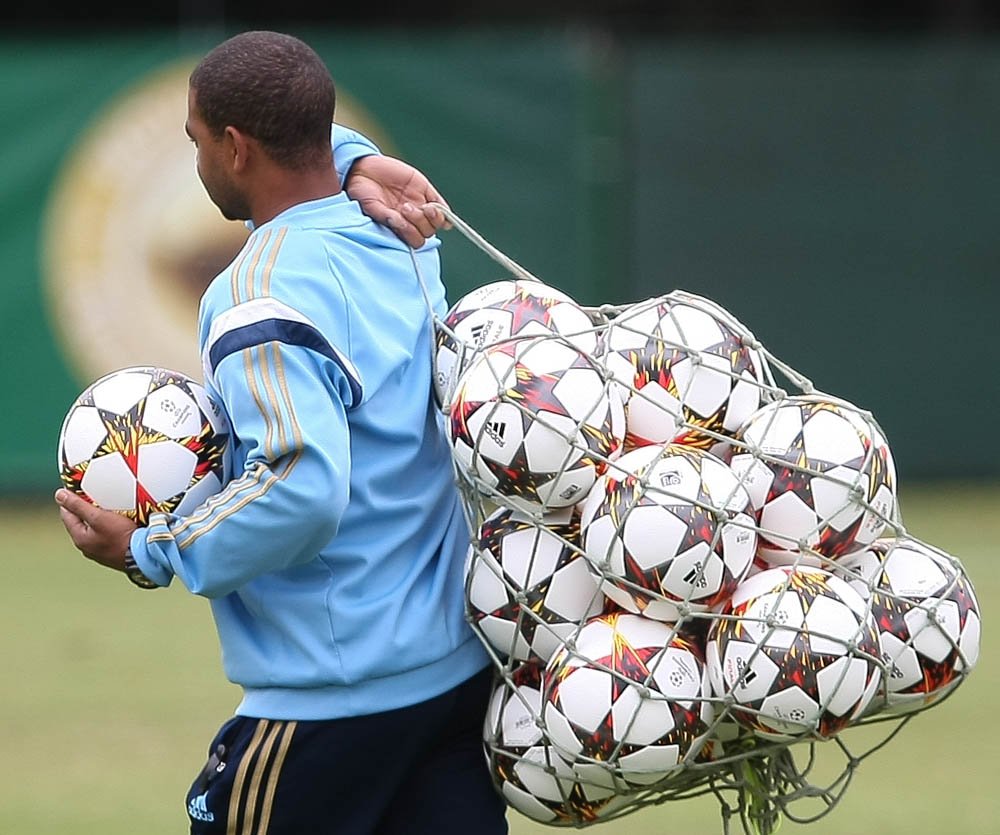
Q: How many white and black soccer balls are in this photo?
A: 11